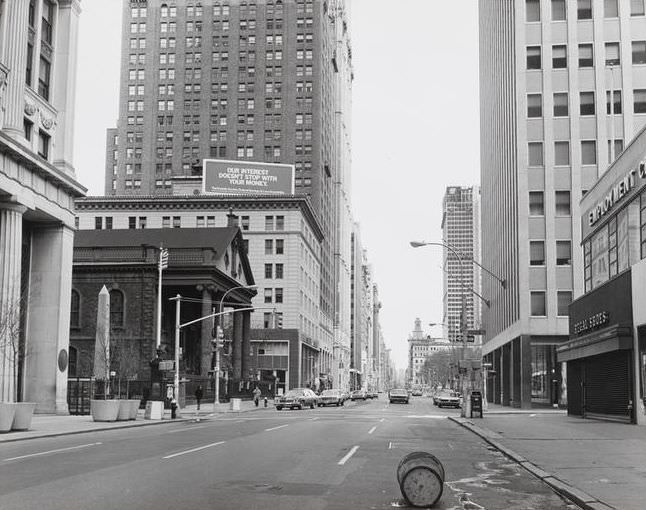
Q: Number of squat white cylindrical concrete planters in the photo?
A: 5